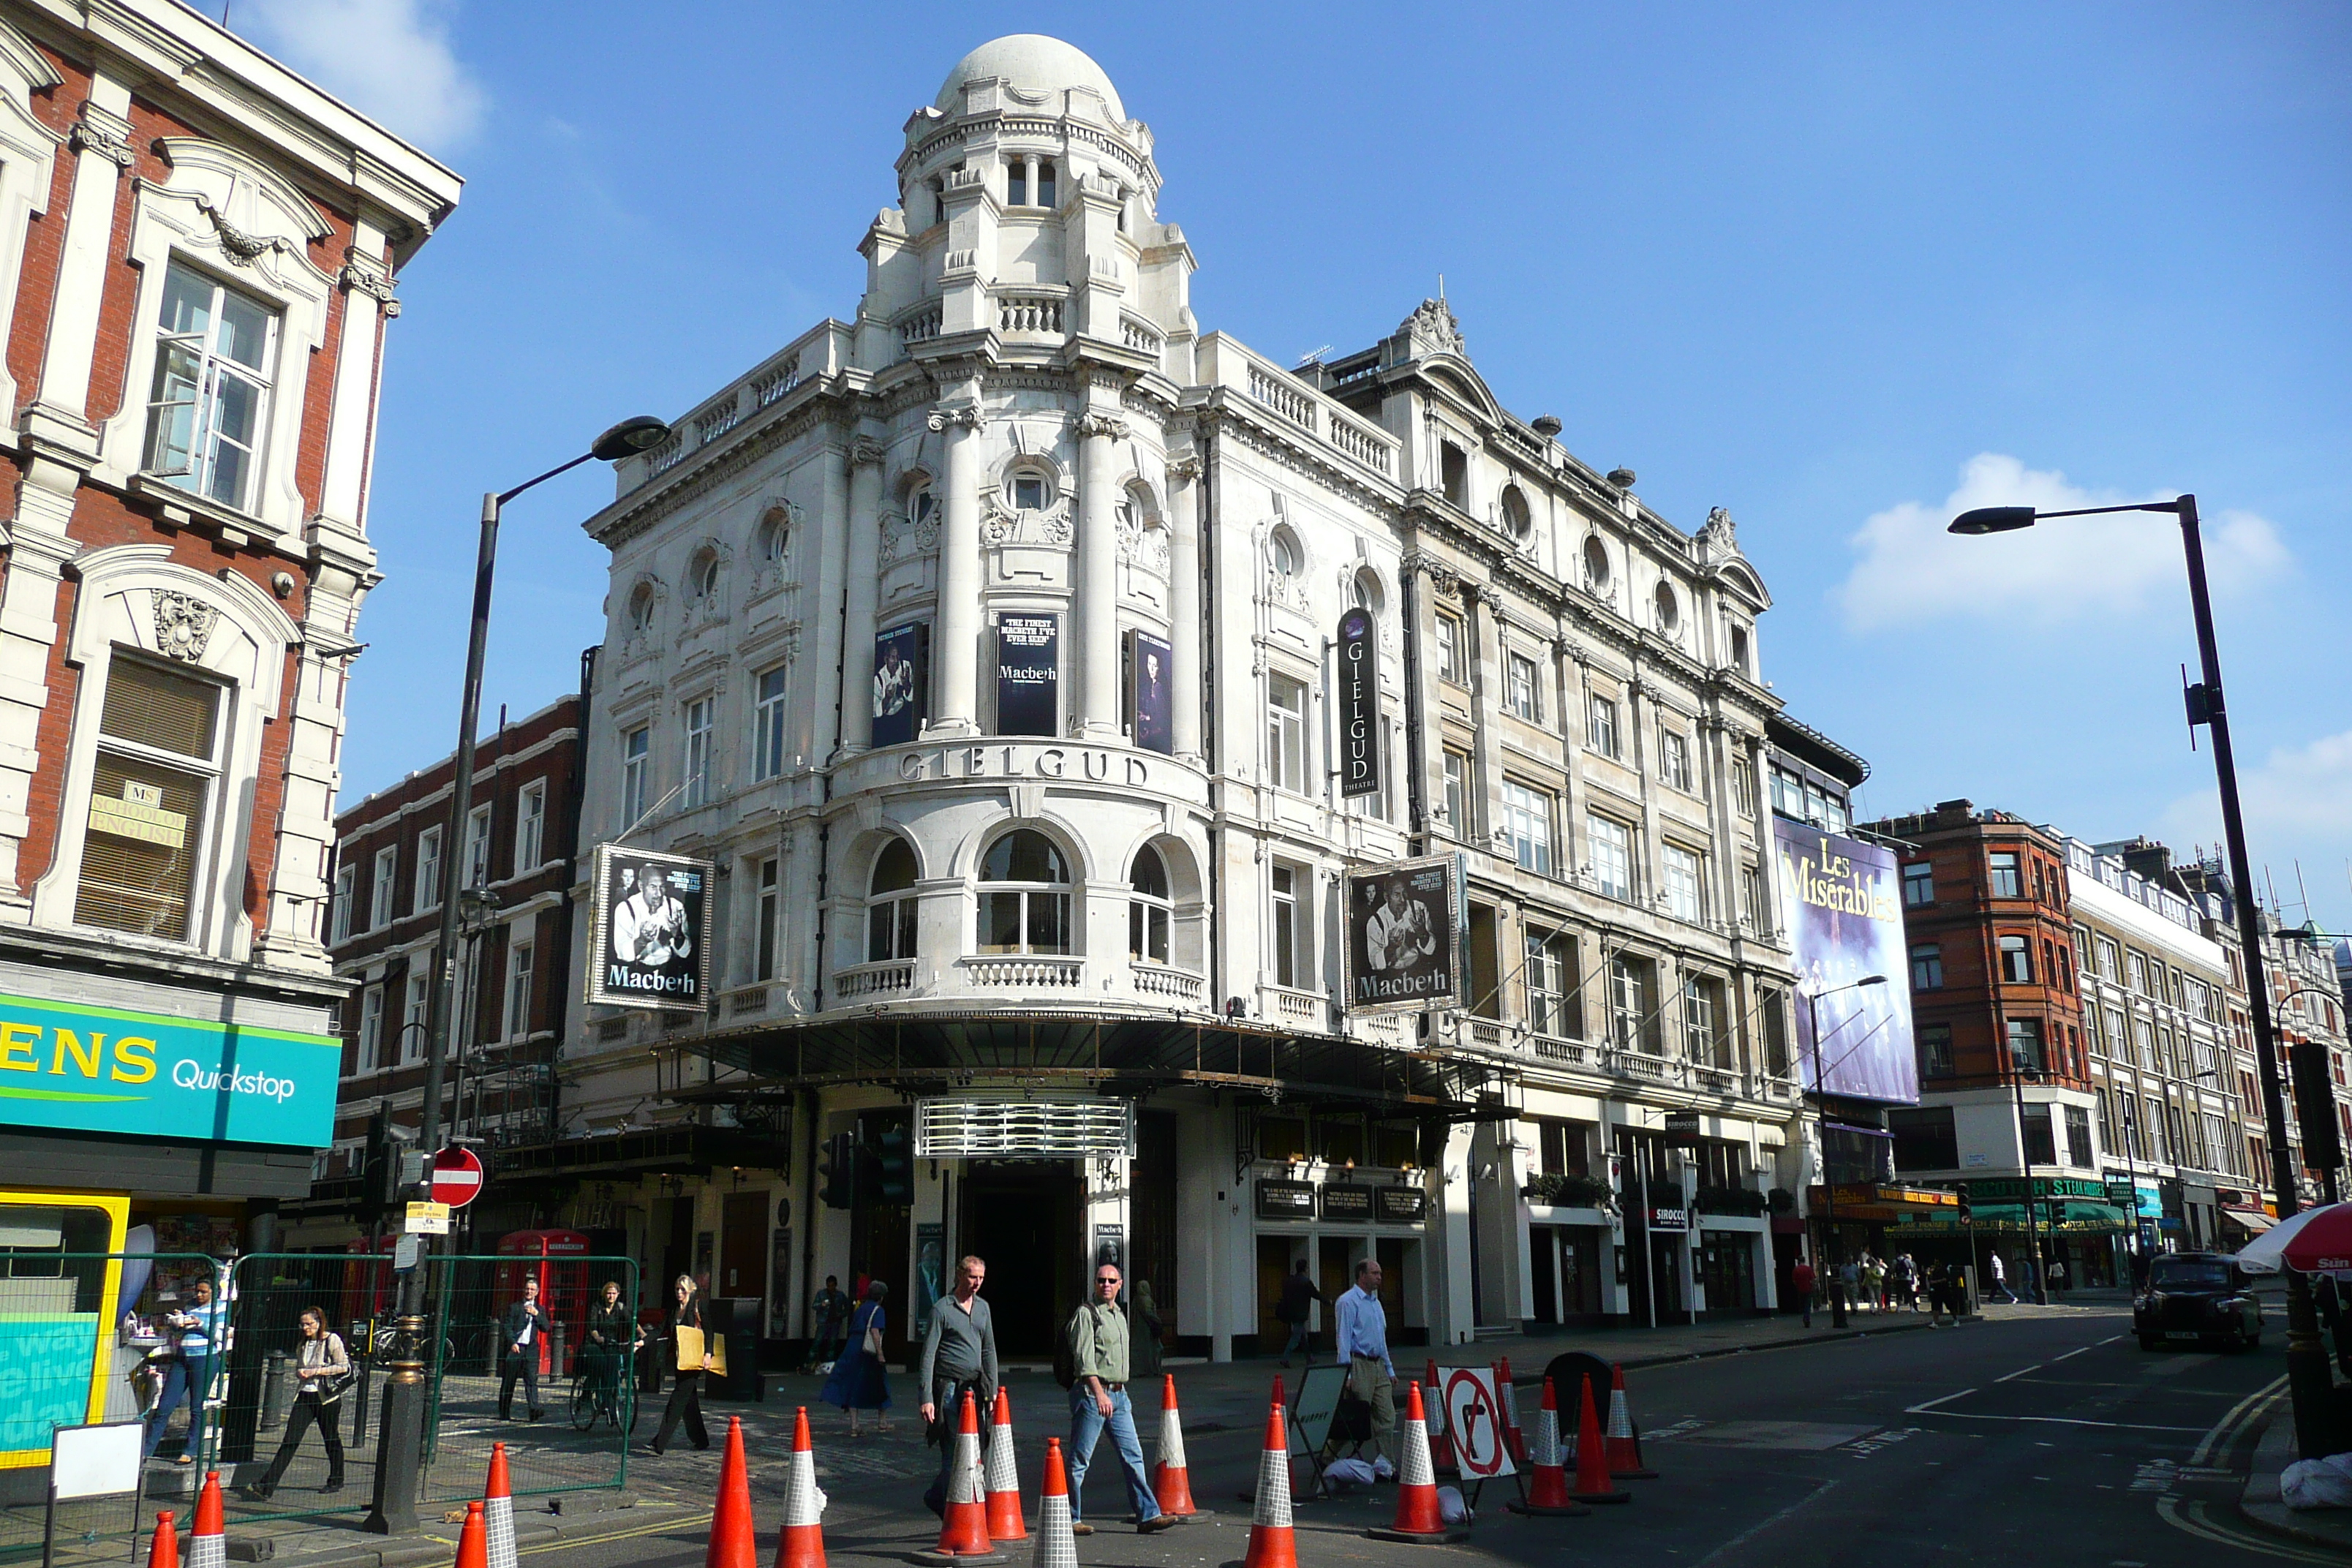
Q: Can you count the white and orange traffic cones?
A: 14